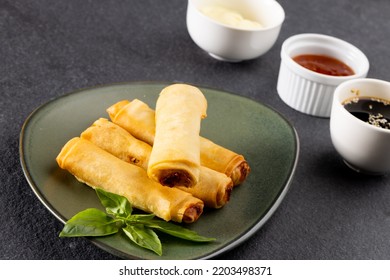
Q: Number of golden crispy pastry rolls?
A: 4